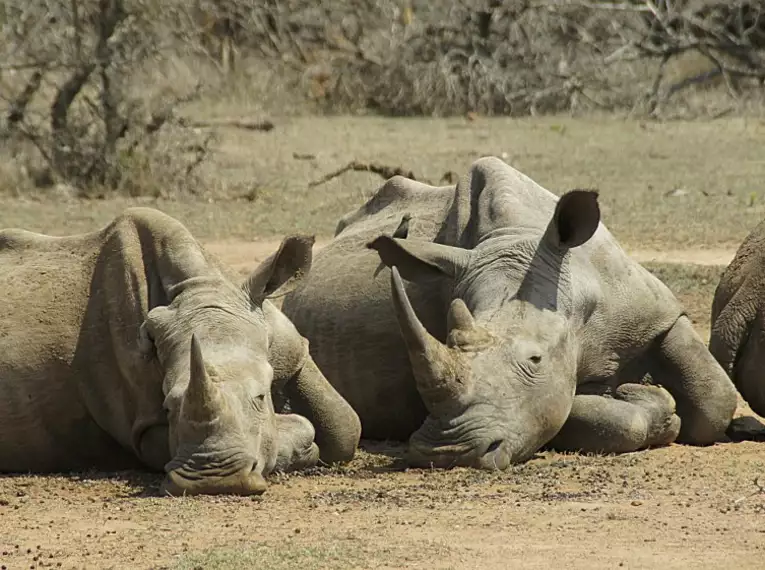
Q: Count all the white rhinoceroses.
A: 3